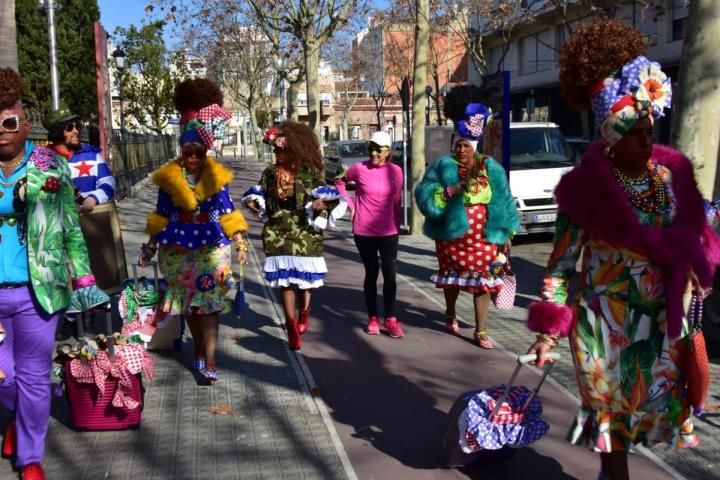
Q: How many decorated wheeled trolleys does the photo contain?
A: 3